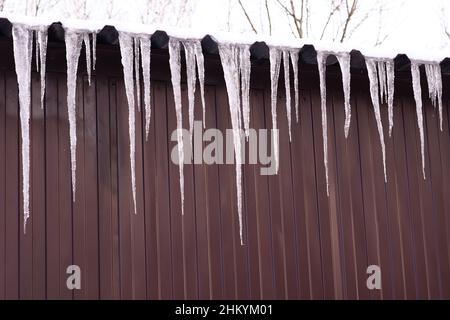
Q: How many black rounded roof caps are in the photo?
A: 10